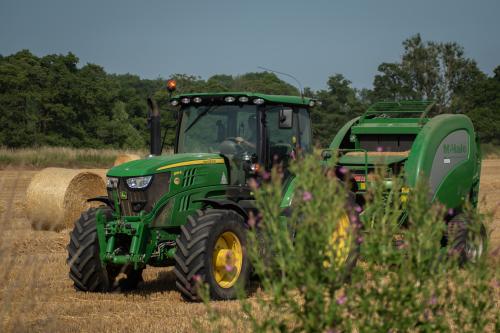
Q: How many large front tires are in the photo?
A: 2